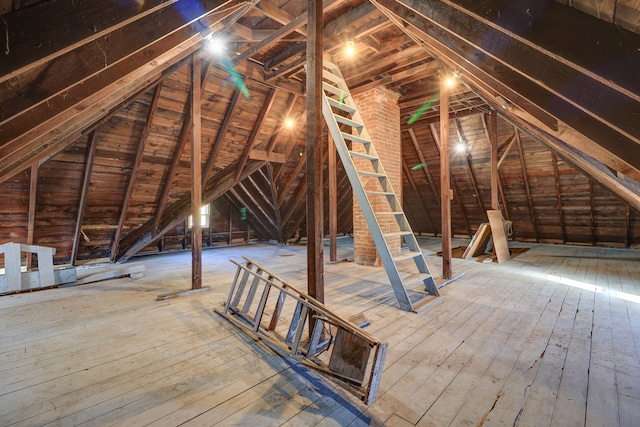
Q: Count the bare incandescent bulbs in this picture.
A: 5